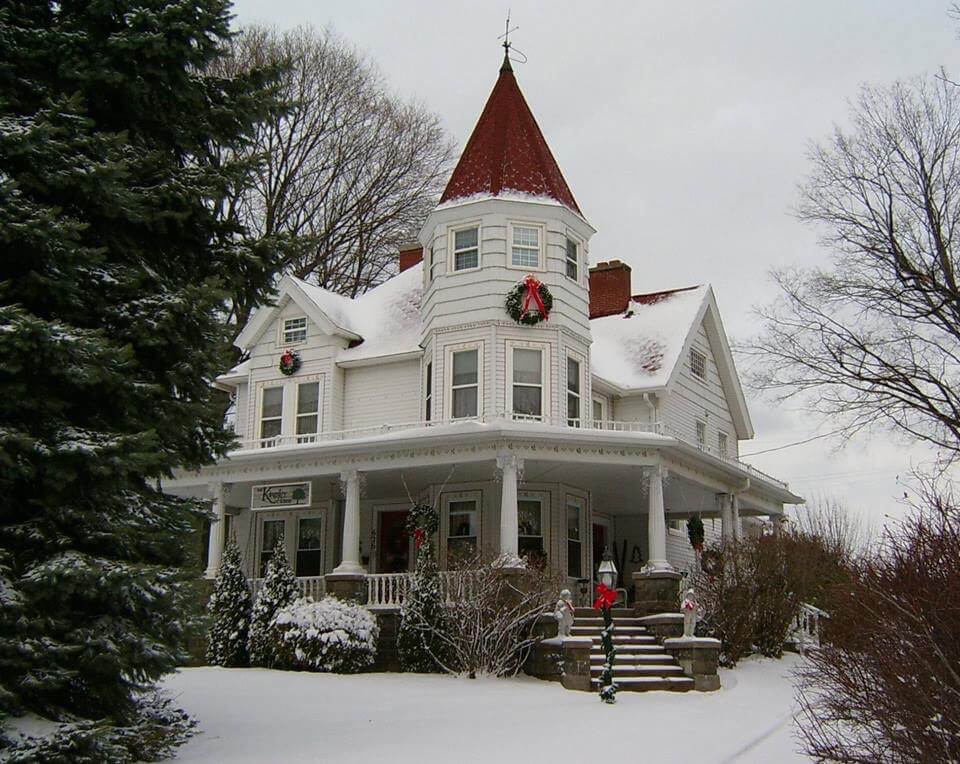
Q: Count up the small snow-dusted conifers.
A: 3